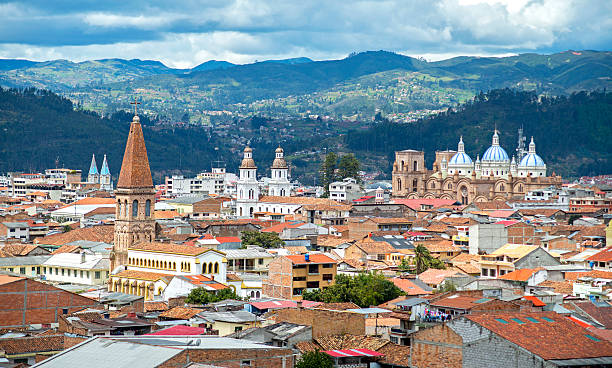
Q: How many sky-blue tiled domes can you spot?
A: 3